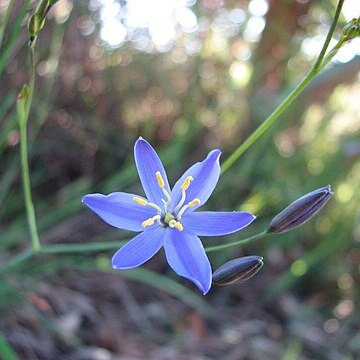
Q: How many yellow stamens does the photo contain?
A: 6